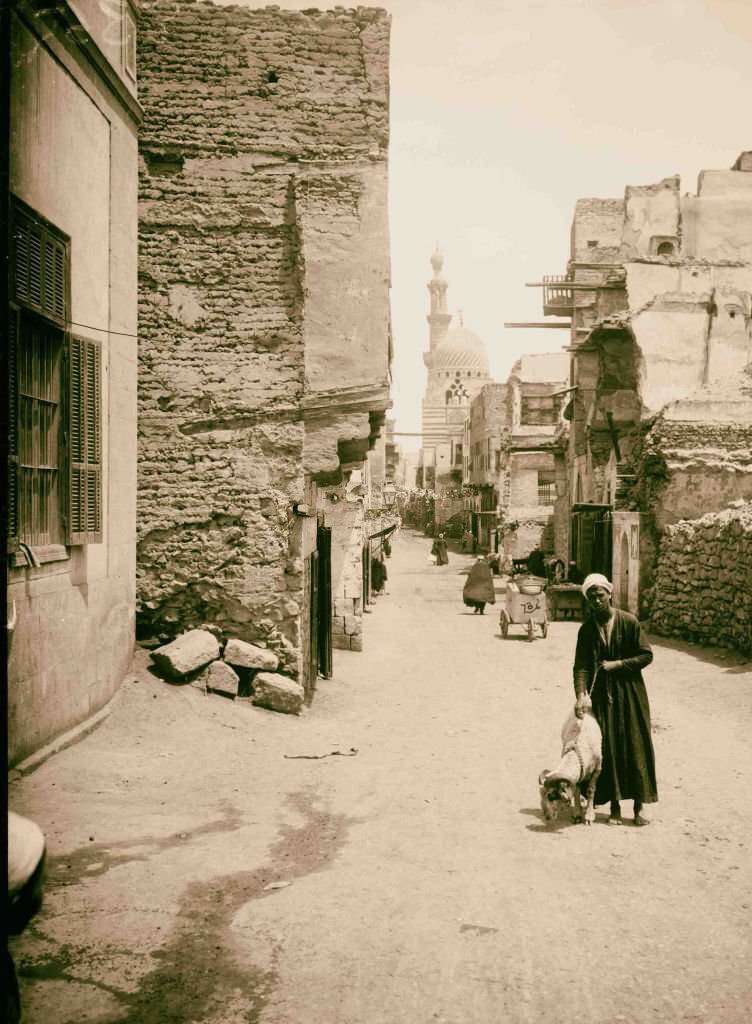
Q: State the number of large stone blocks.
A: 4